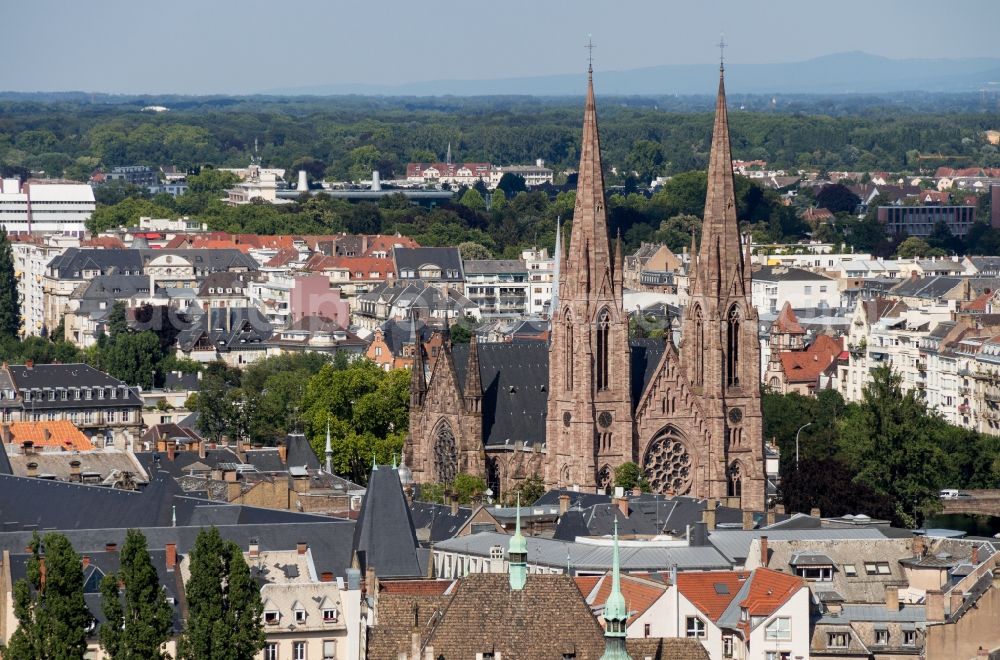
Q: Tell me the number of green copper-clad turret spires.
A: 2